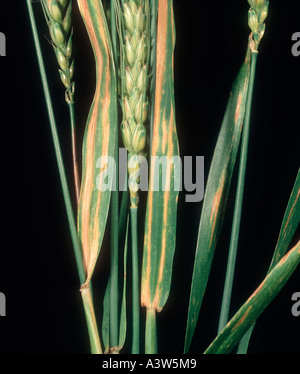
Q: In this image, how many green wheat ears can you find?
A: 3